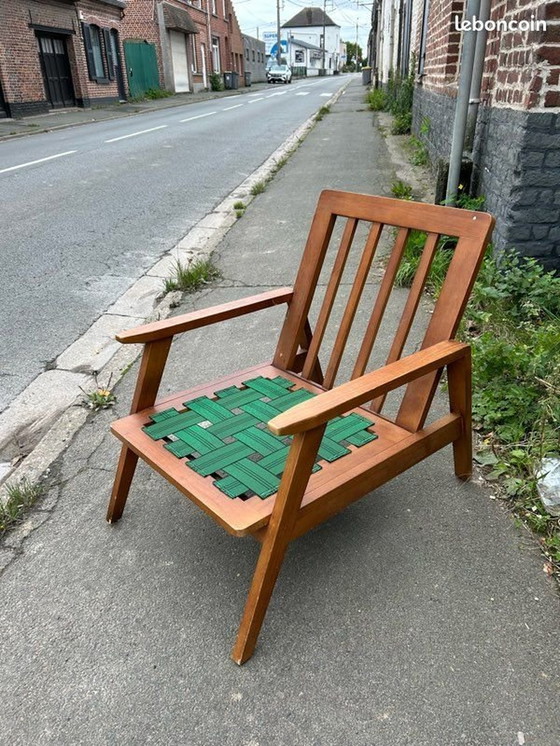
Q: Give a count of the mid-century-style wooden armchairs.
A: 1